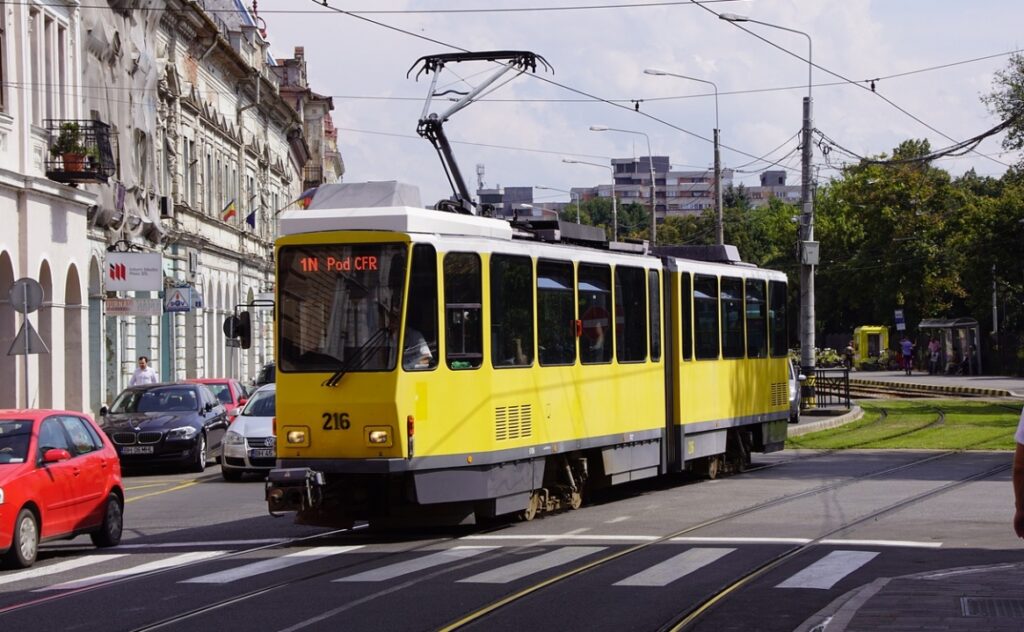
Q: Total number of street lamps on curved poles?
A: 6